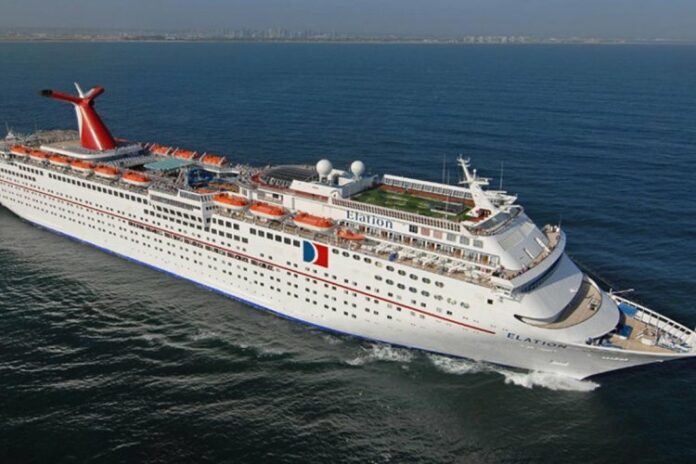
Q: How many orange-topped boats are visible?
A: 13